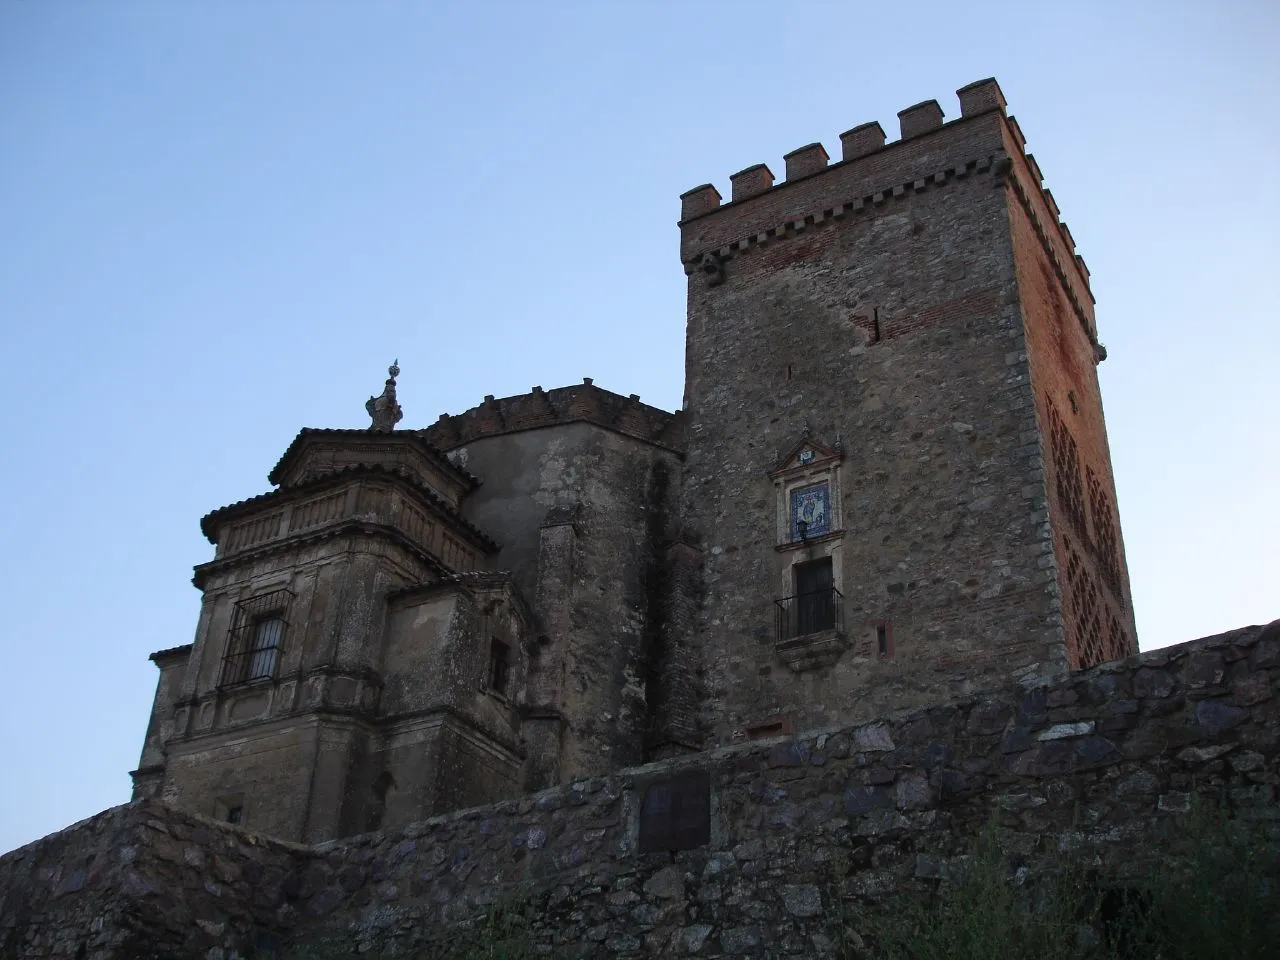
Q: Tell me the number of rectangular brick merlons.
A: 11